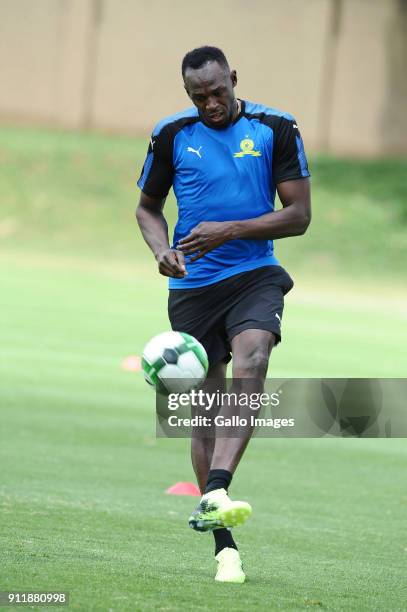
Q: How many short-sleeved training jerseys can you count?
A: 1